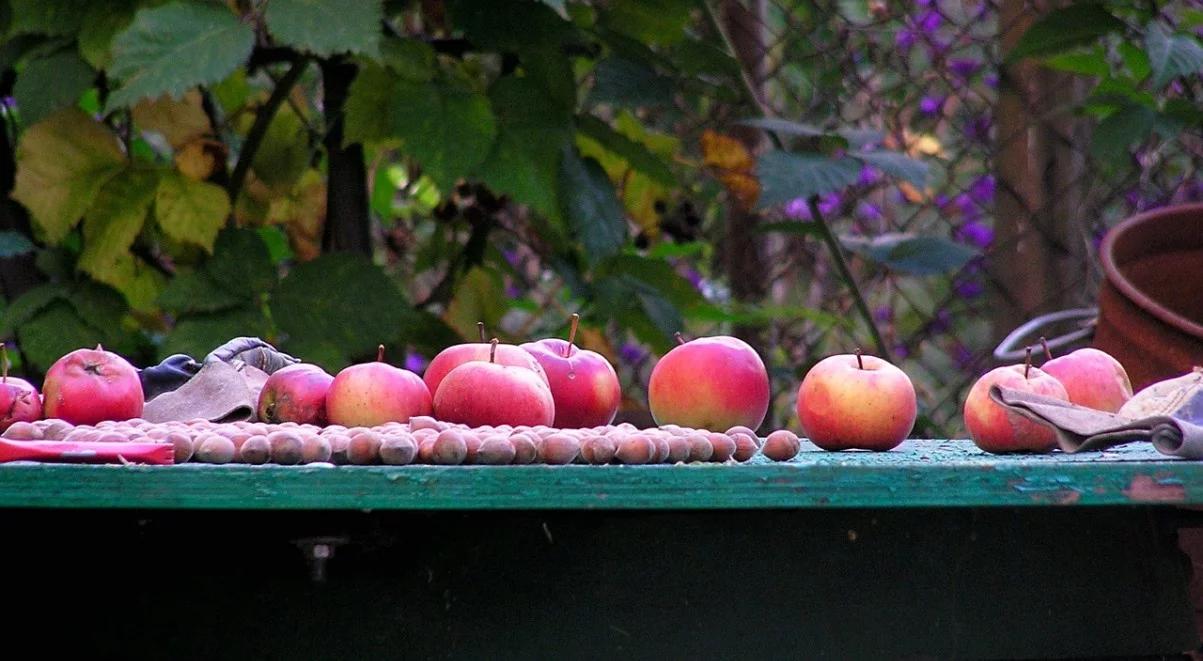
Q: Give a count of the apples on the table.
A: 11